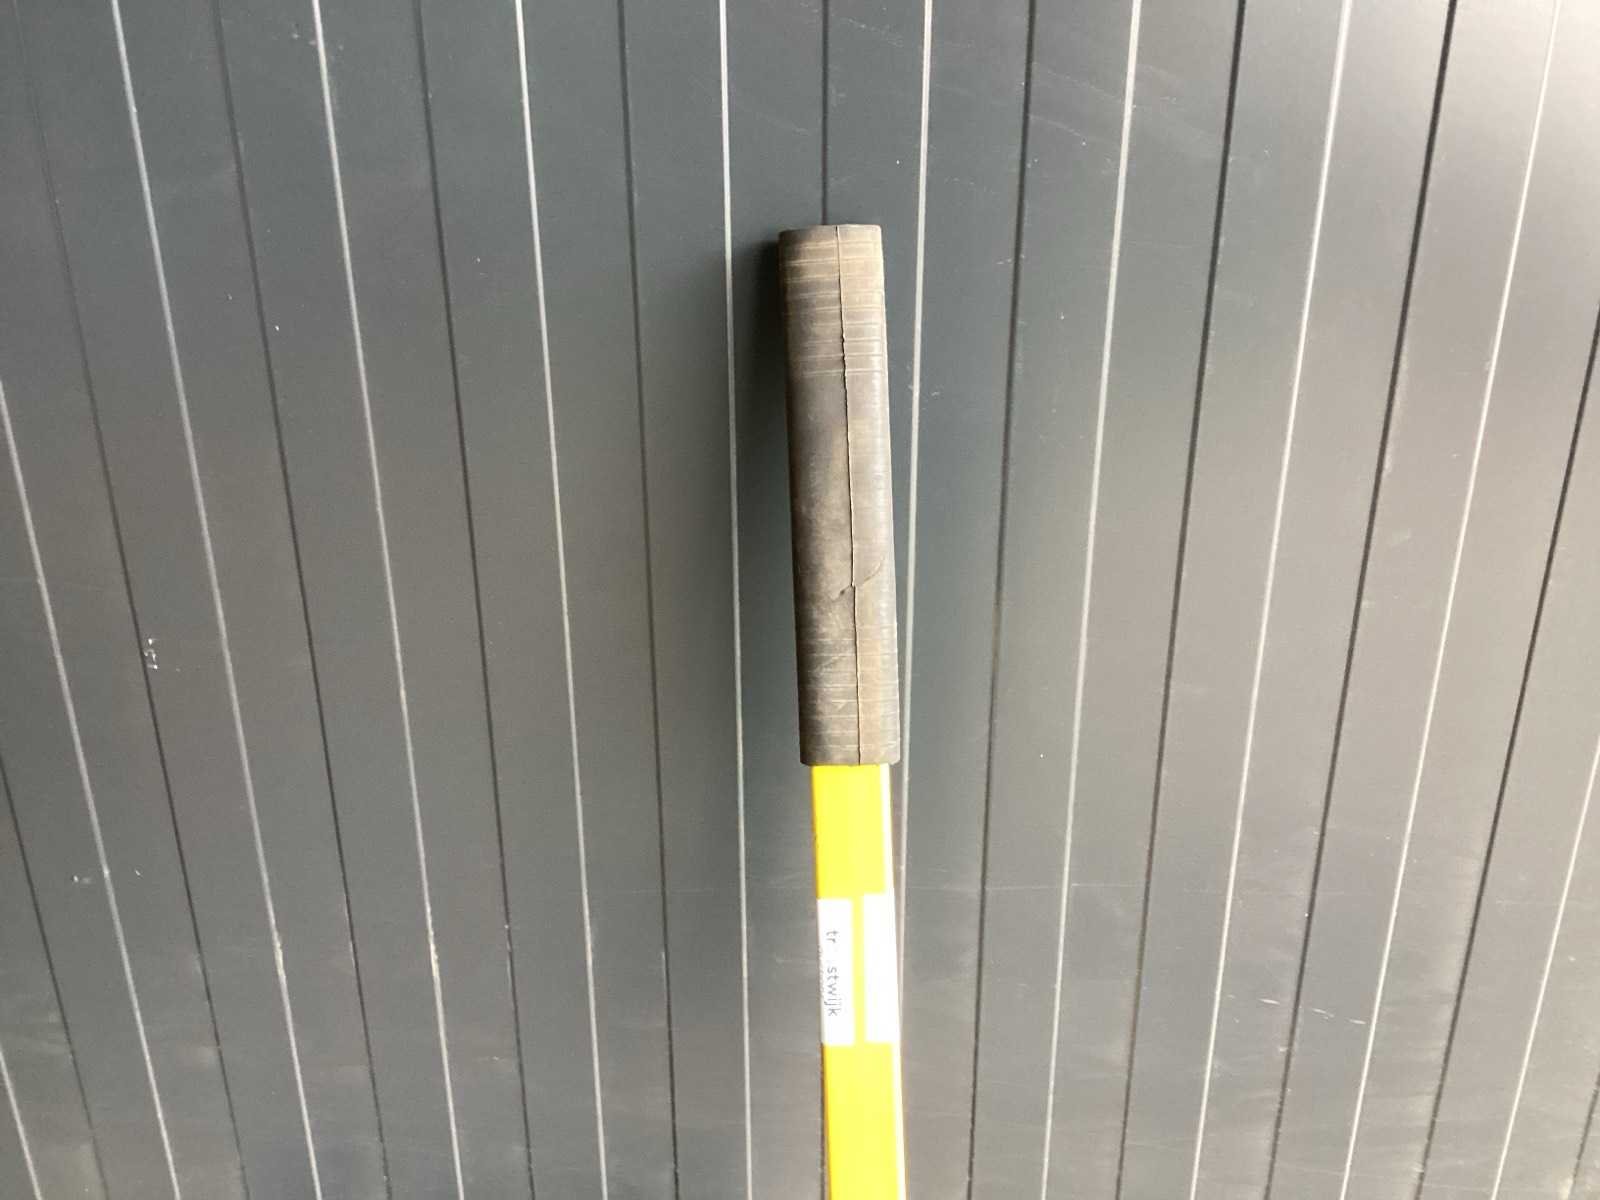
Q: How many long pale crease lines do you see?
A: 11